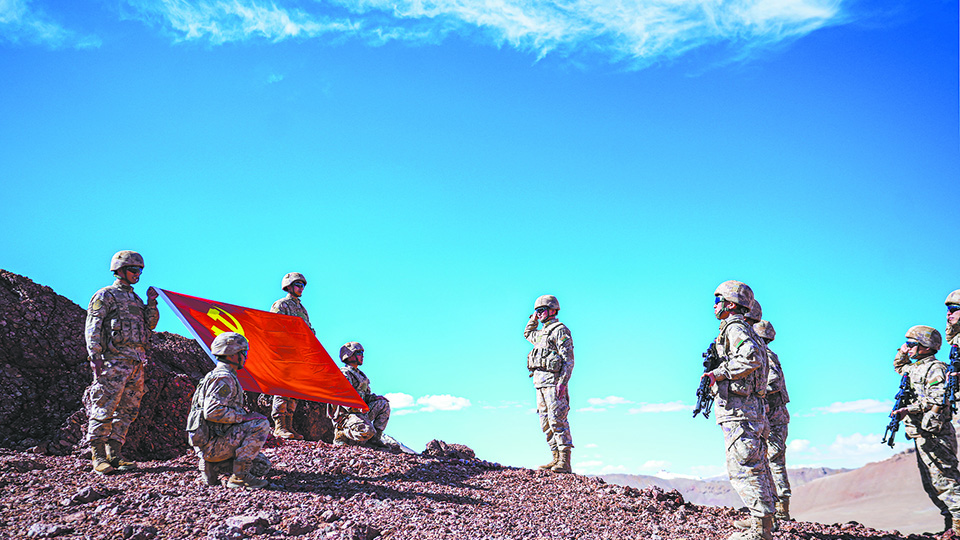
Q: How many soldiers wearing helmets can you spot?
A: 10